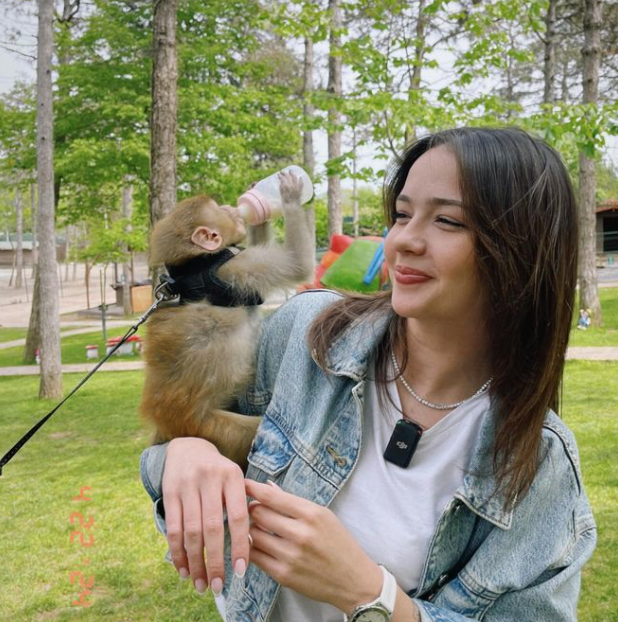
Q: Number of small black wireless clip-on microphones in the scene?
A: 1